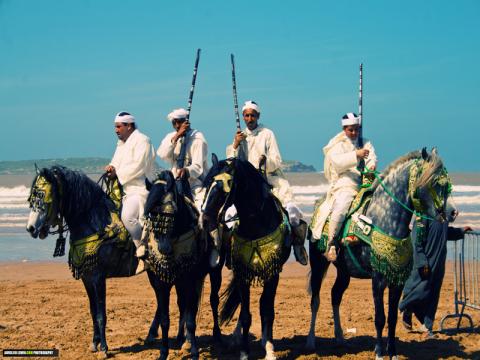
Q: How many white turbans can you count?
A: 4